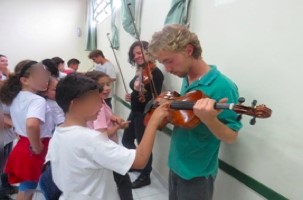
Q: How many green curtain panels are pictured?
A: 4